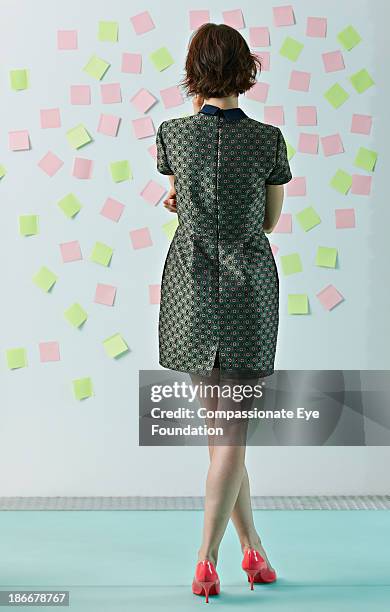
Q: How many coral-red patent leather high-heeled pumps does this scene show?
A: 2